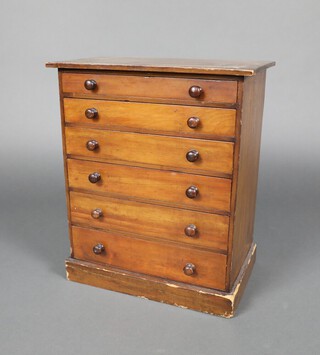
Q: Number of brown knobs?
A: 12